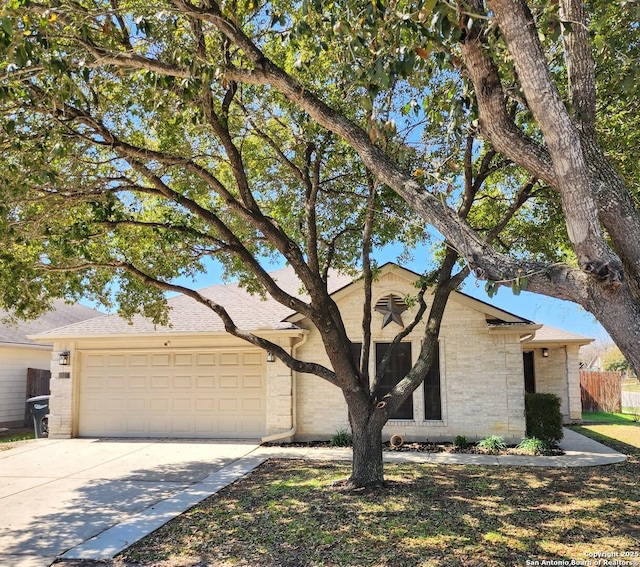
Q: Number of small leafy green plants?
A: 4